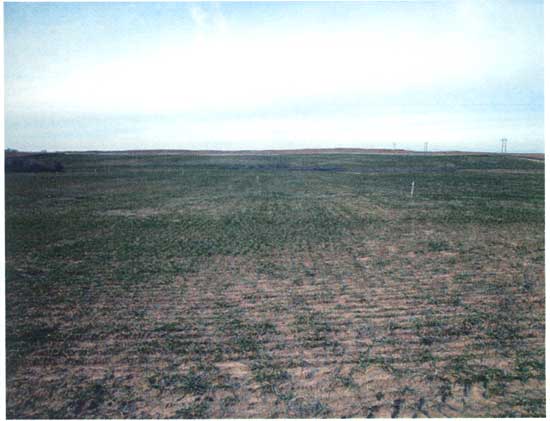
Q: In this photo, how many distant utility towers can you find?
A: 3